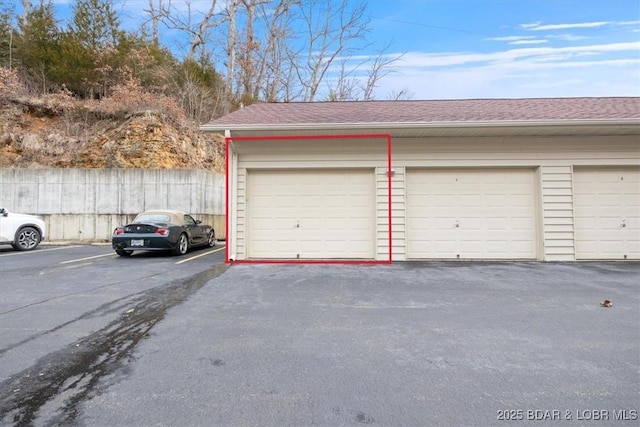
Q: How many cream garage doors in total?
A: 3